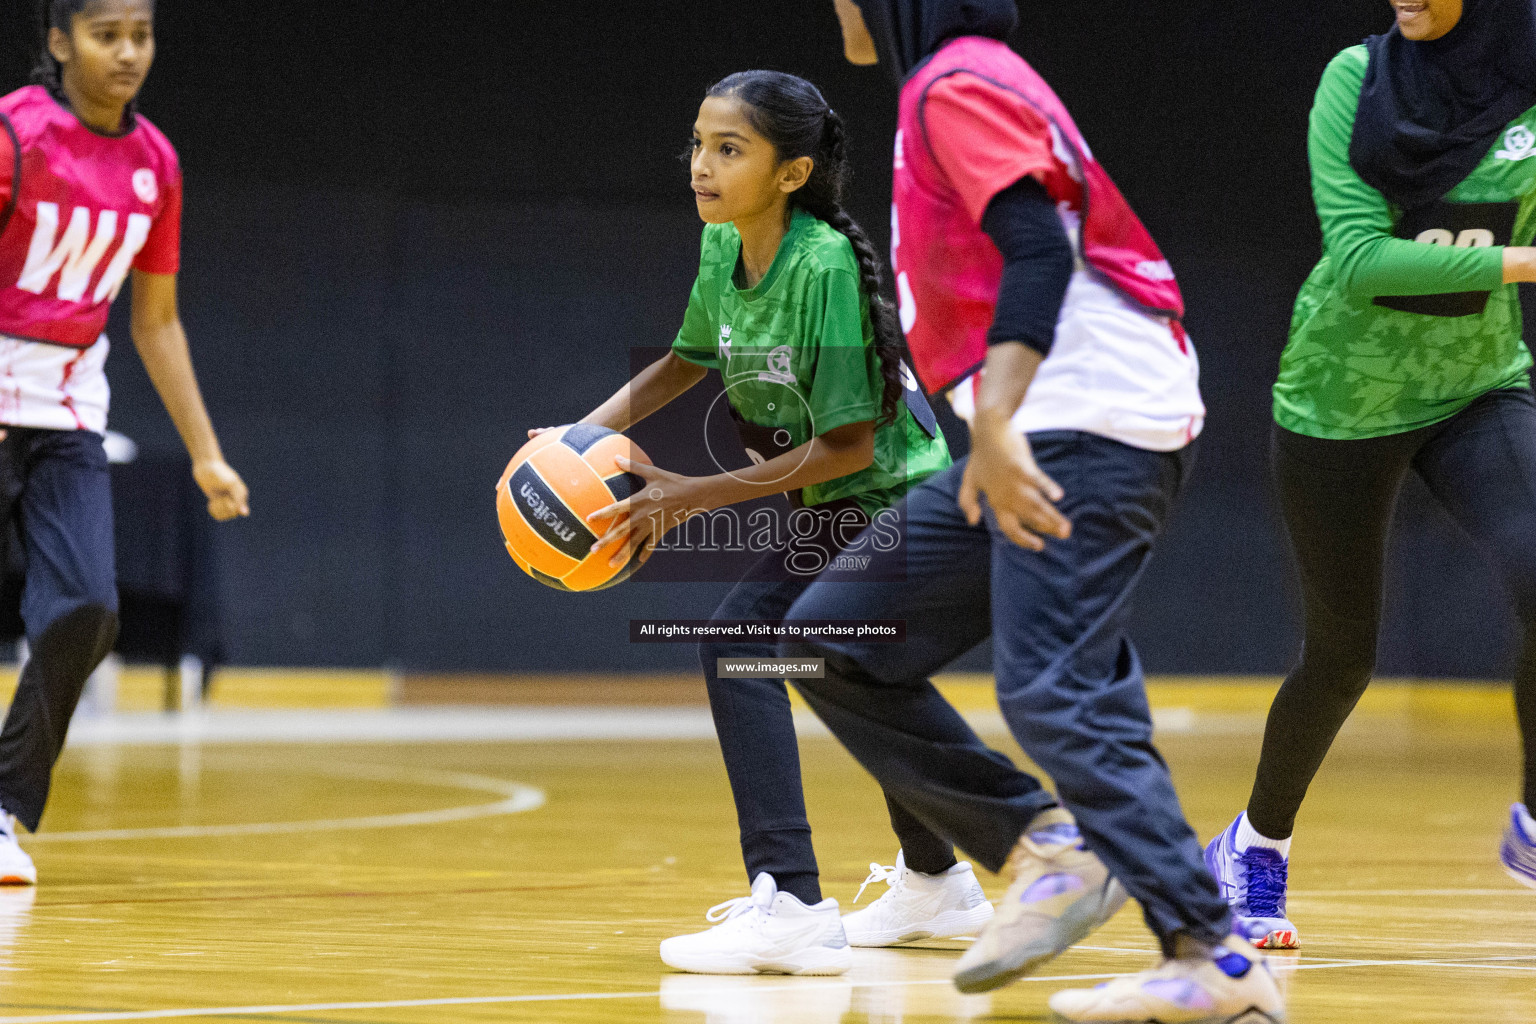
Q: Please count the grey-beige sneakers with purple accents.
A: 2